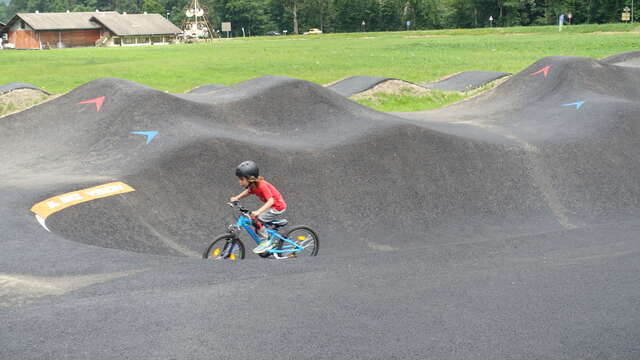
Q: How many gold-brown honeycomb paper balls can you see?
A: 0